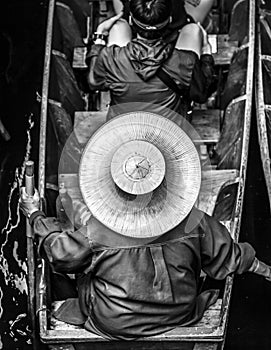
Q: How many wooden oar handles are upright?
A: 1